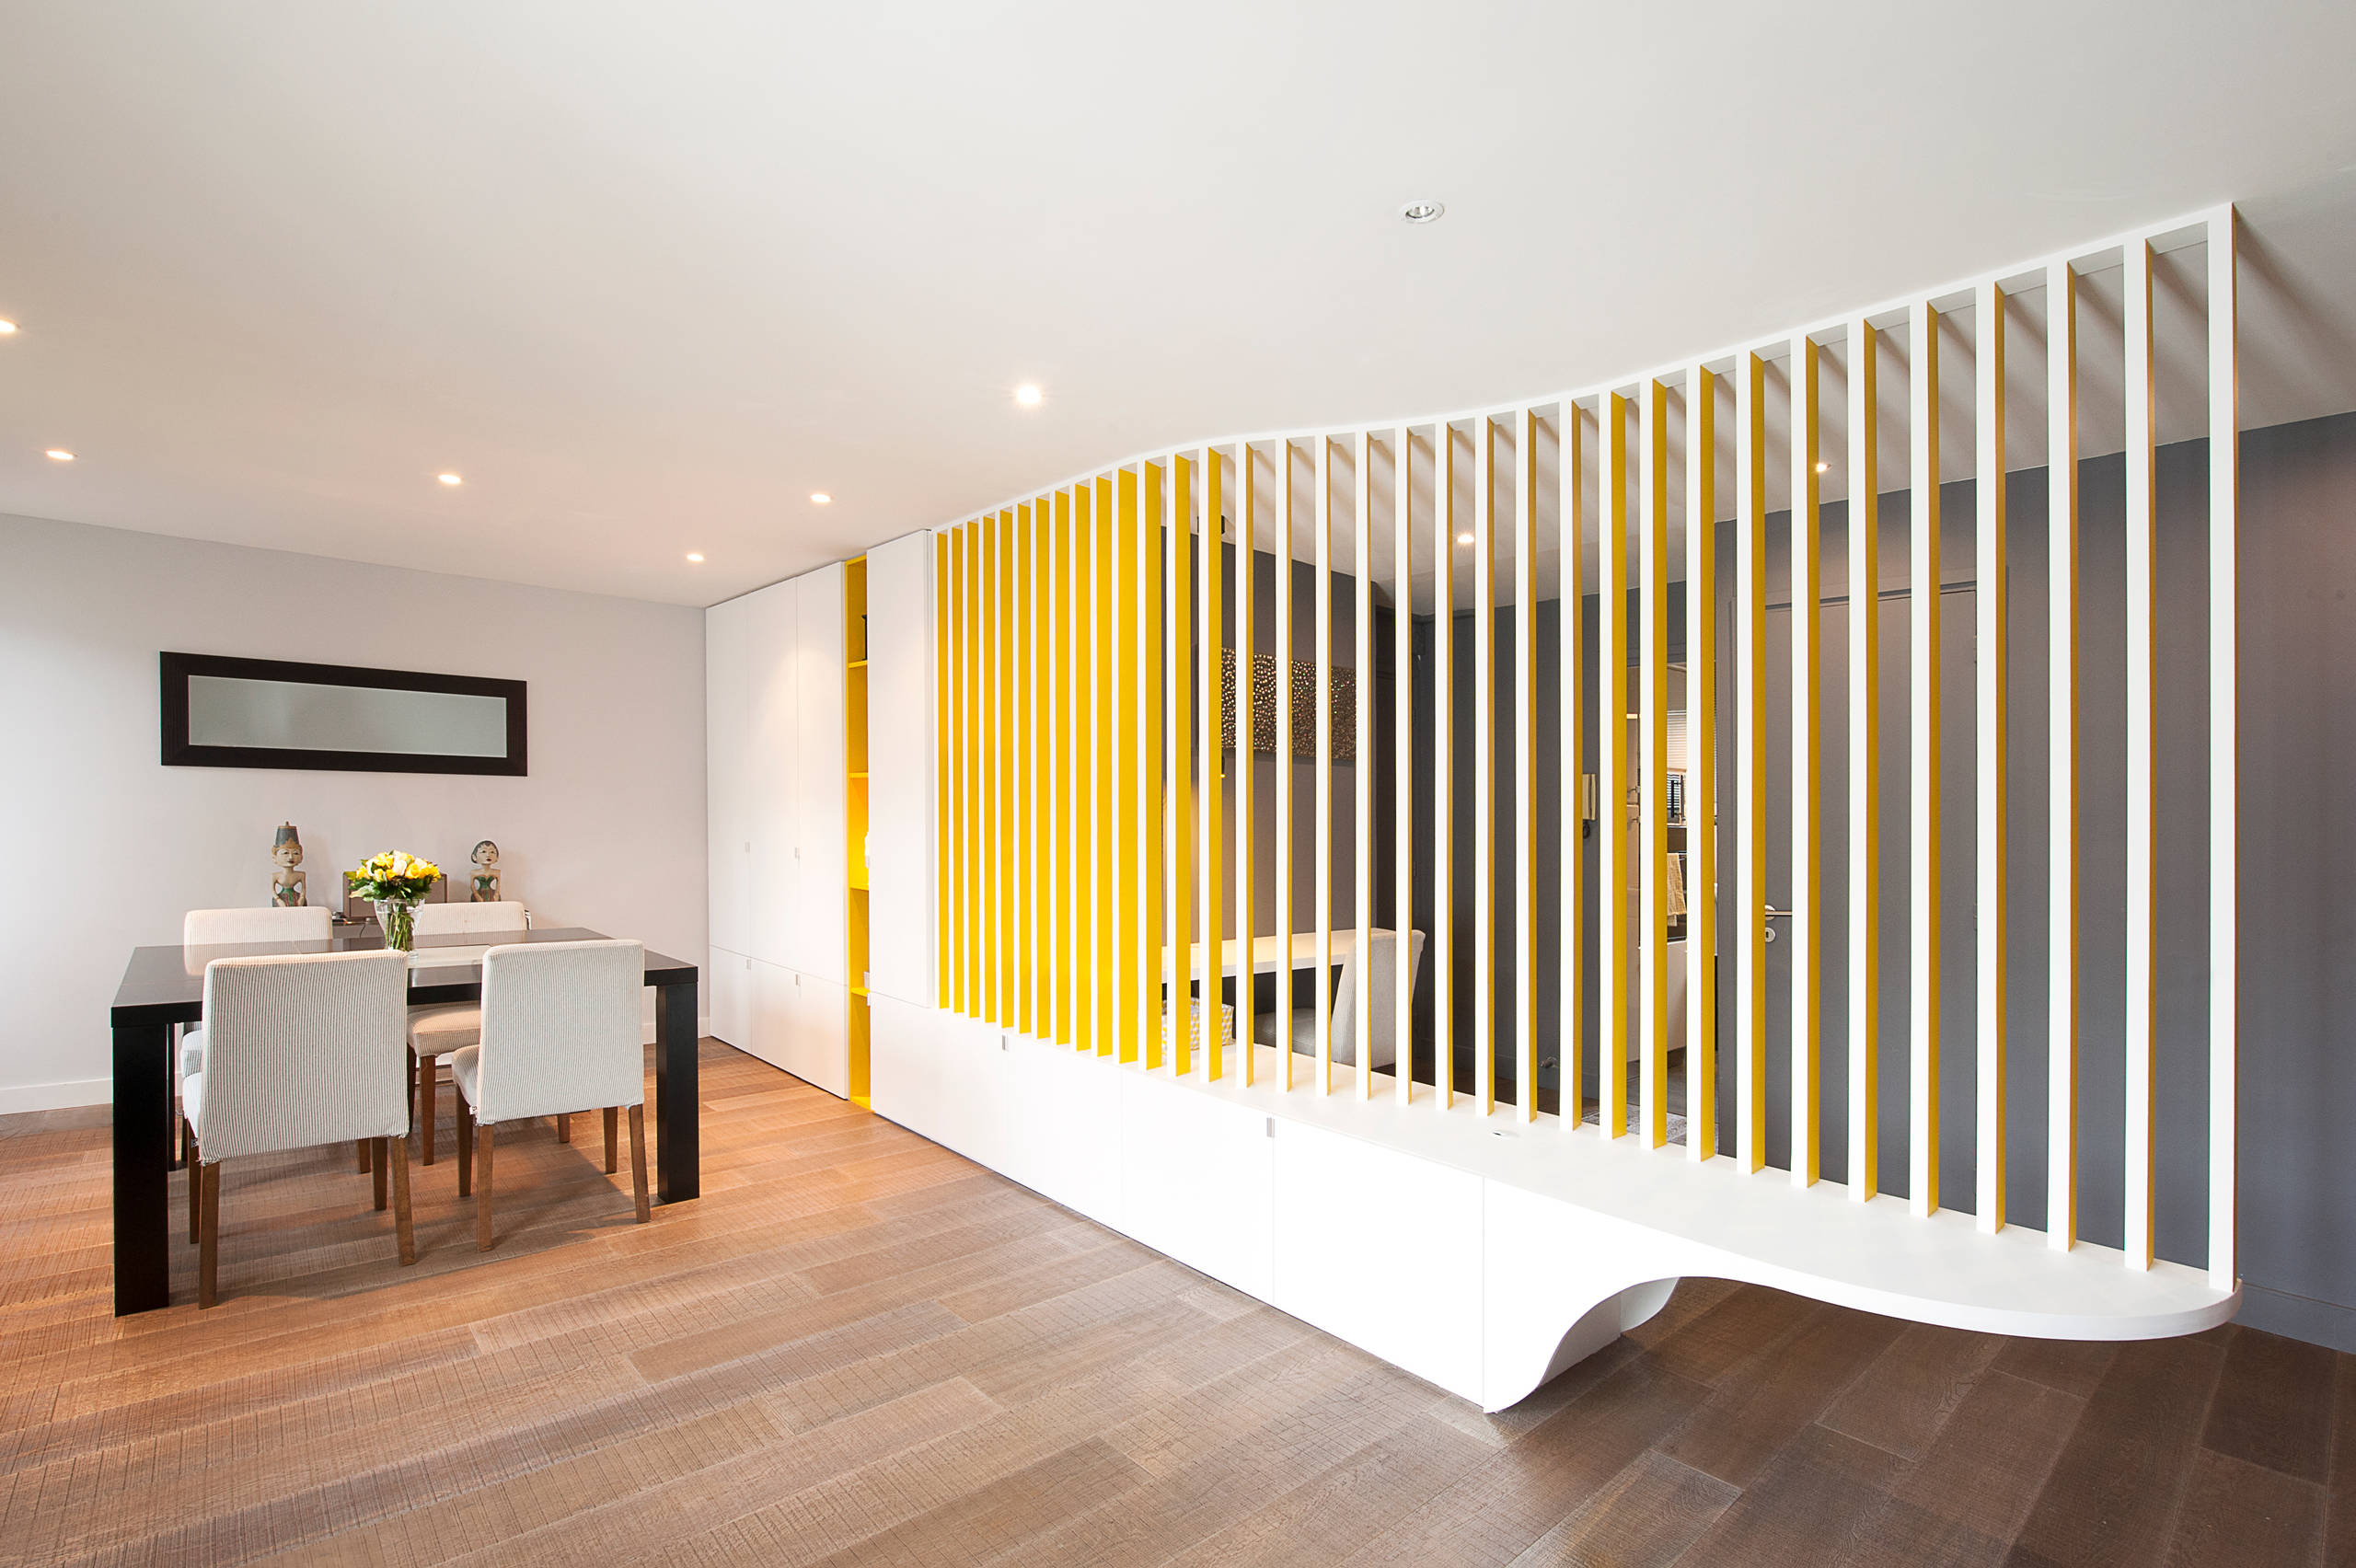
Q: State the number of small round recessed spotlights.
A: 9